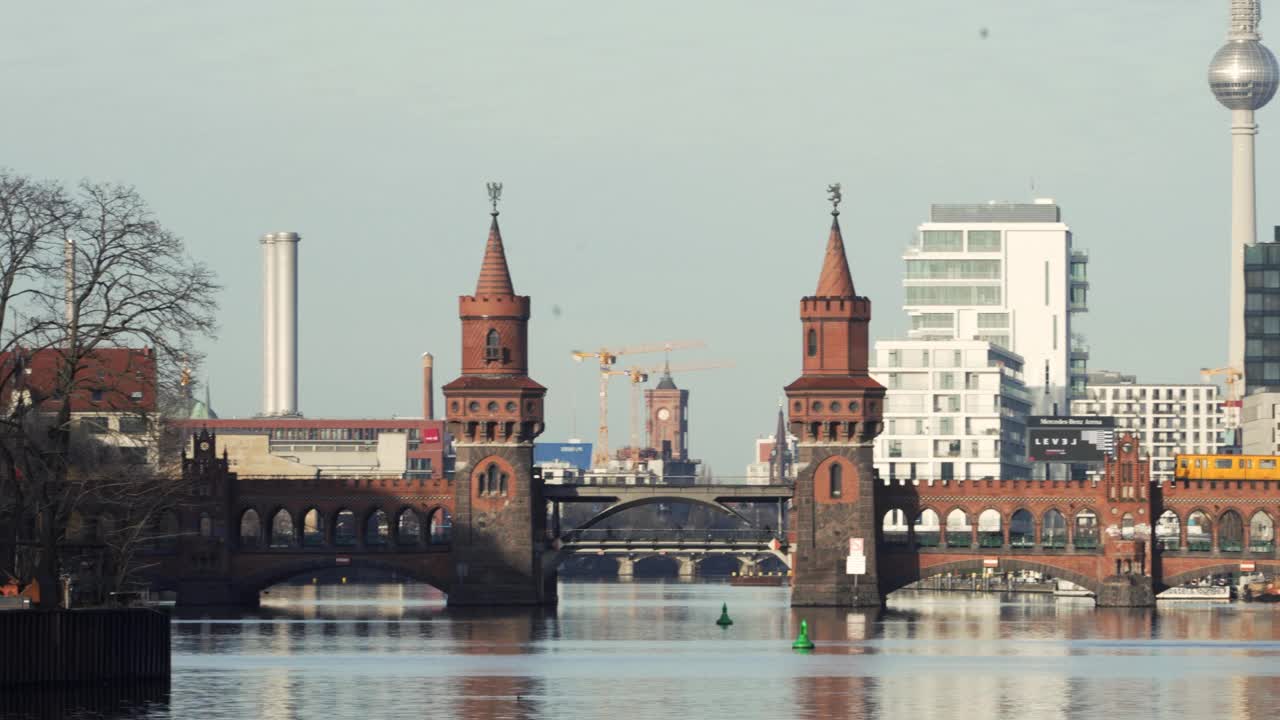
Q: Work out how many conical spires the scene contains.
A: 2